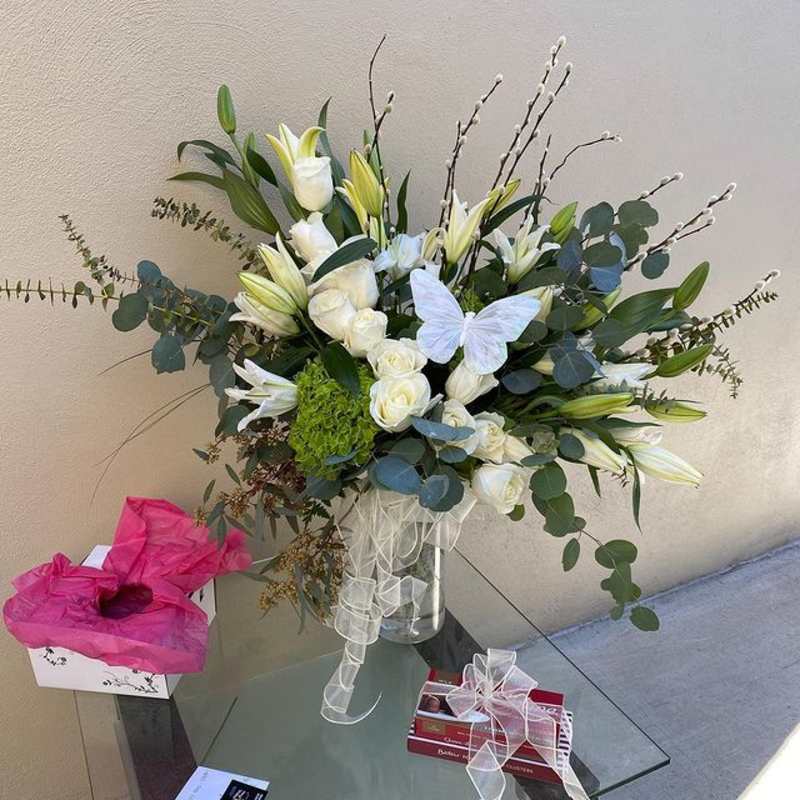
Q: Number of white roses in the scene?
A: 12